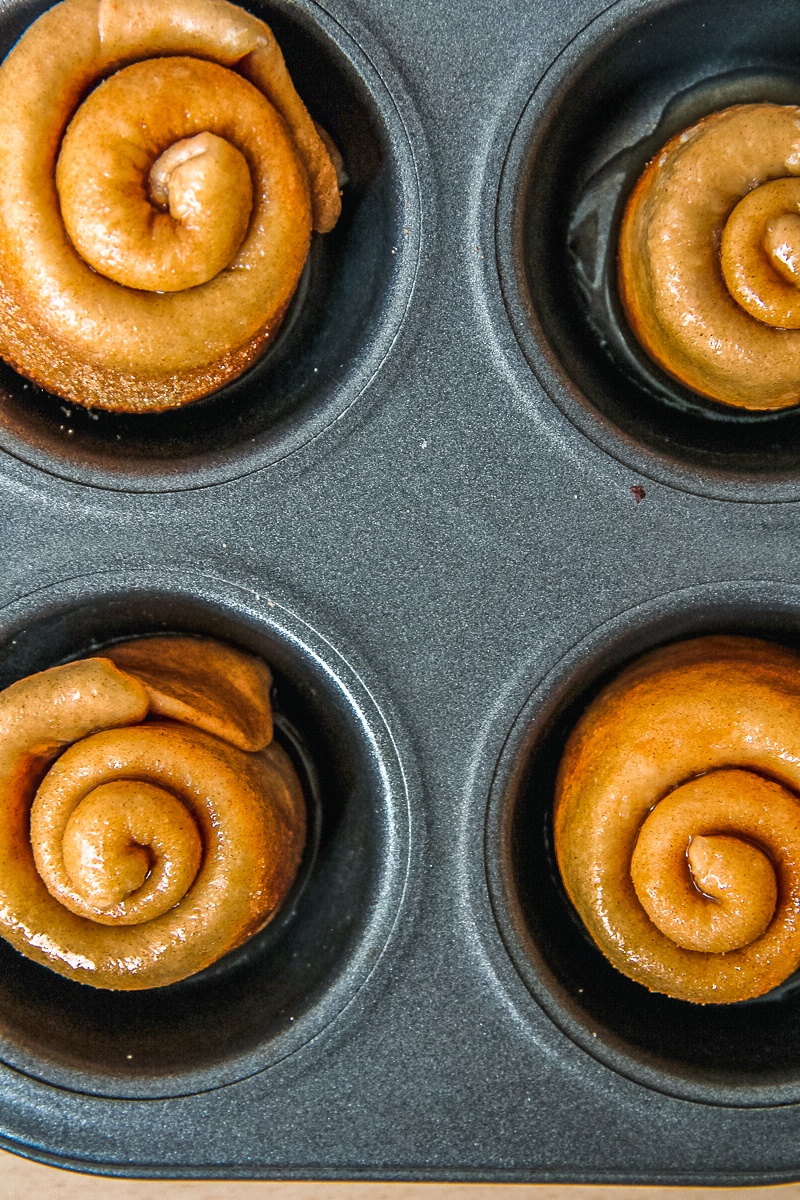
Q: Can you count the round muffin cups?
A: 4